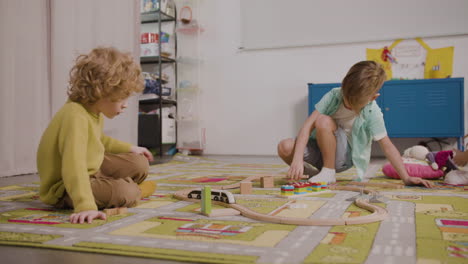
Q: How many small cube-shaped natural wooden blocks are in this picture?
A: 2